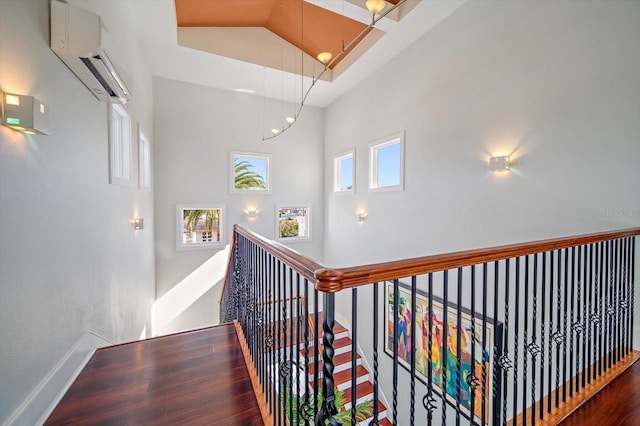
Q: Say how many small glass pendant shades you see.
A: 4